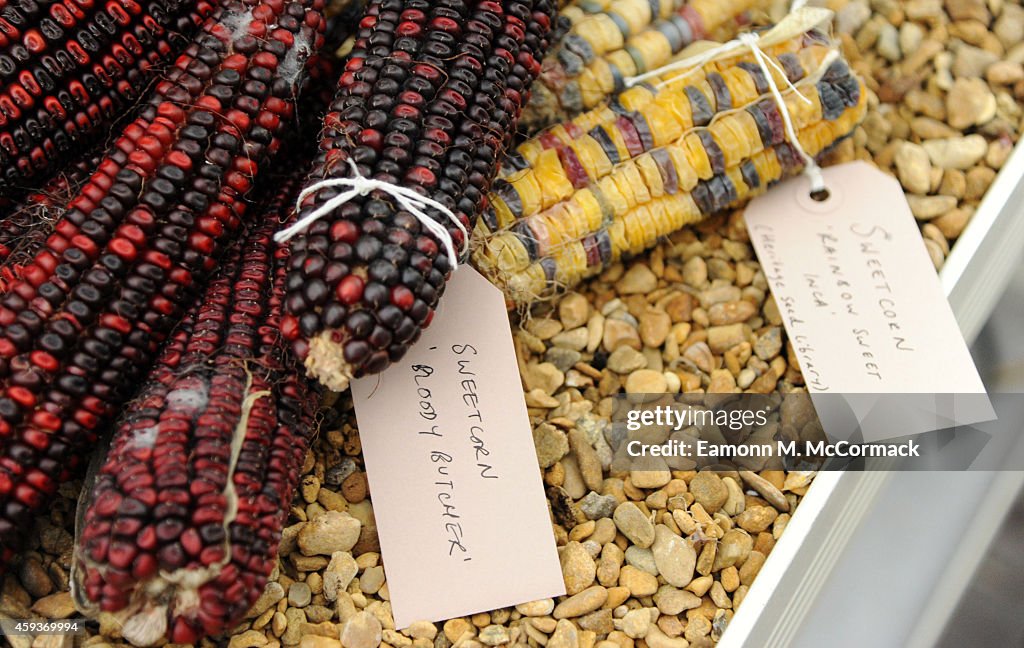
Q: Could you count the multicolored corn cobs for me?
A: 2